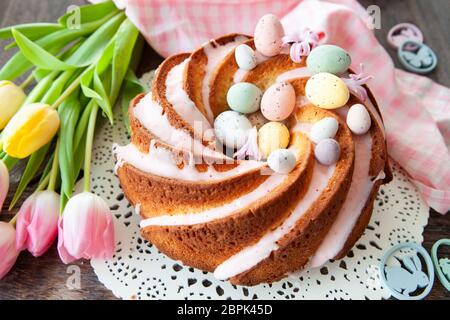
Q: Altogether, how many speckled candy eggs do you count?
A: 12